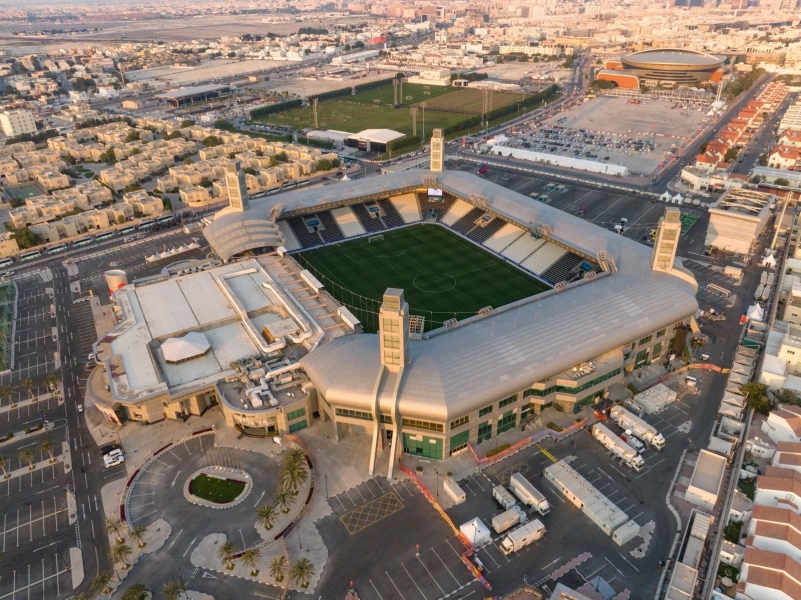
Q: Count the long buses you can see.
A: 12